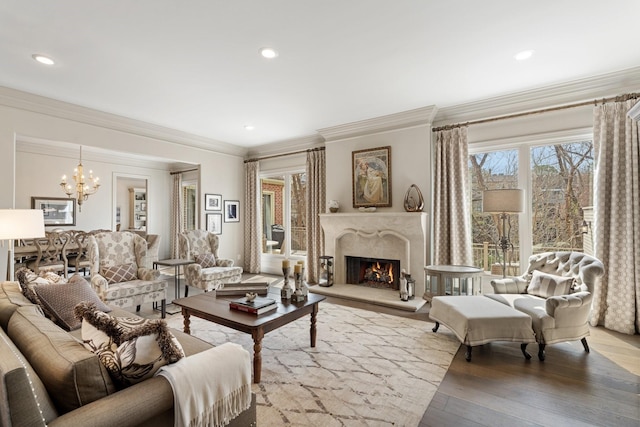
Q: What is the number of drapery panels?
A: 5